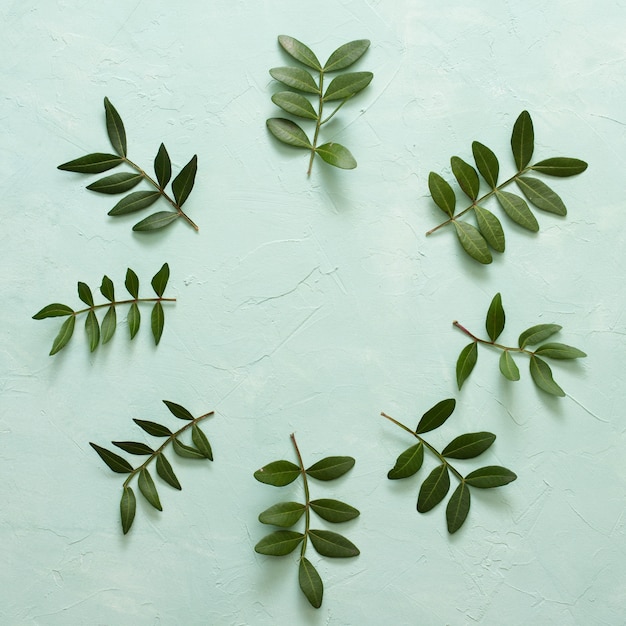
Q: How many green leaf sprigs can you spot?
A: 8